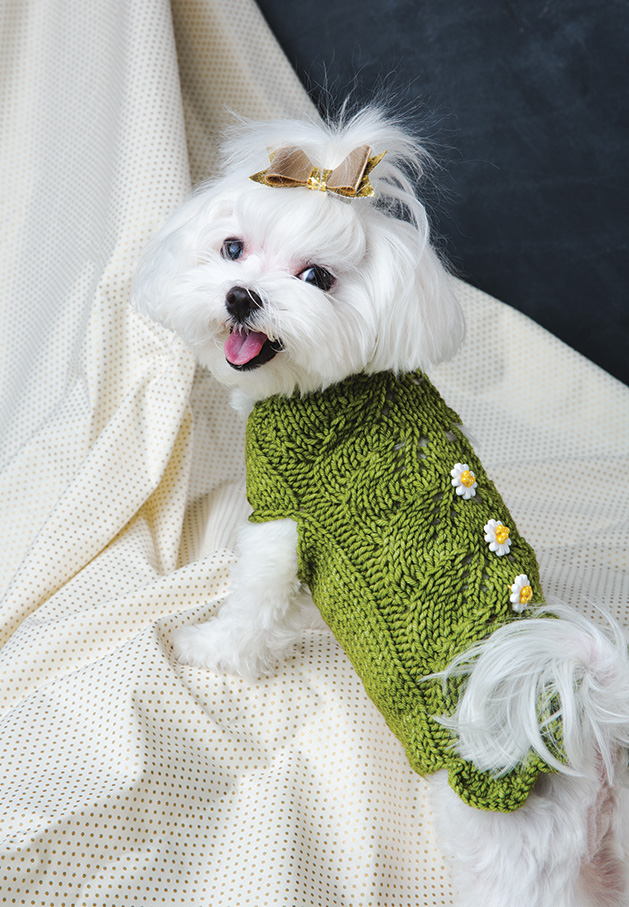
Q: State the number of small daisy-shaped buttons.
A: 3